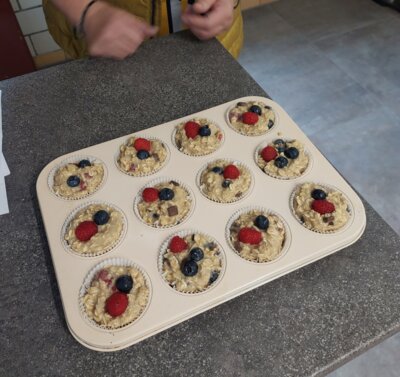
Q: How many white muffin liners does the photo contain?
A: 12